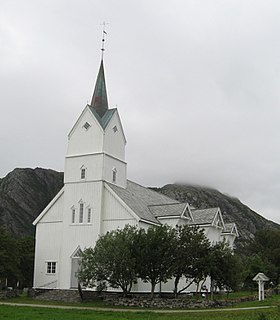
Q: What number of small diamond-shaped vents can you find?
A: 2